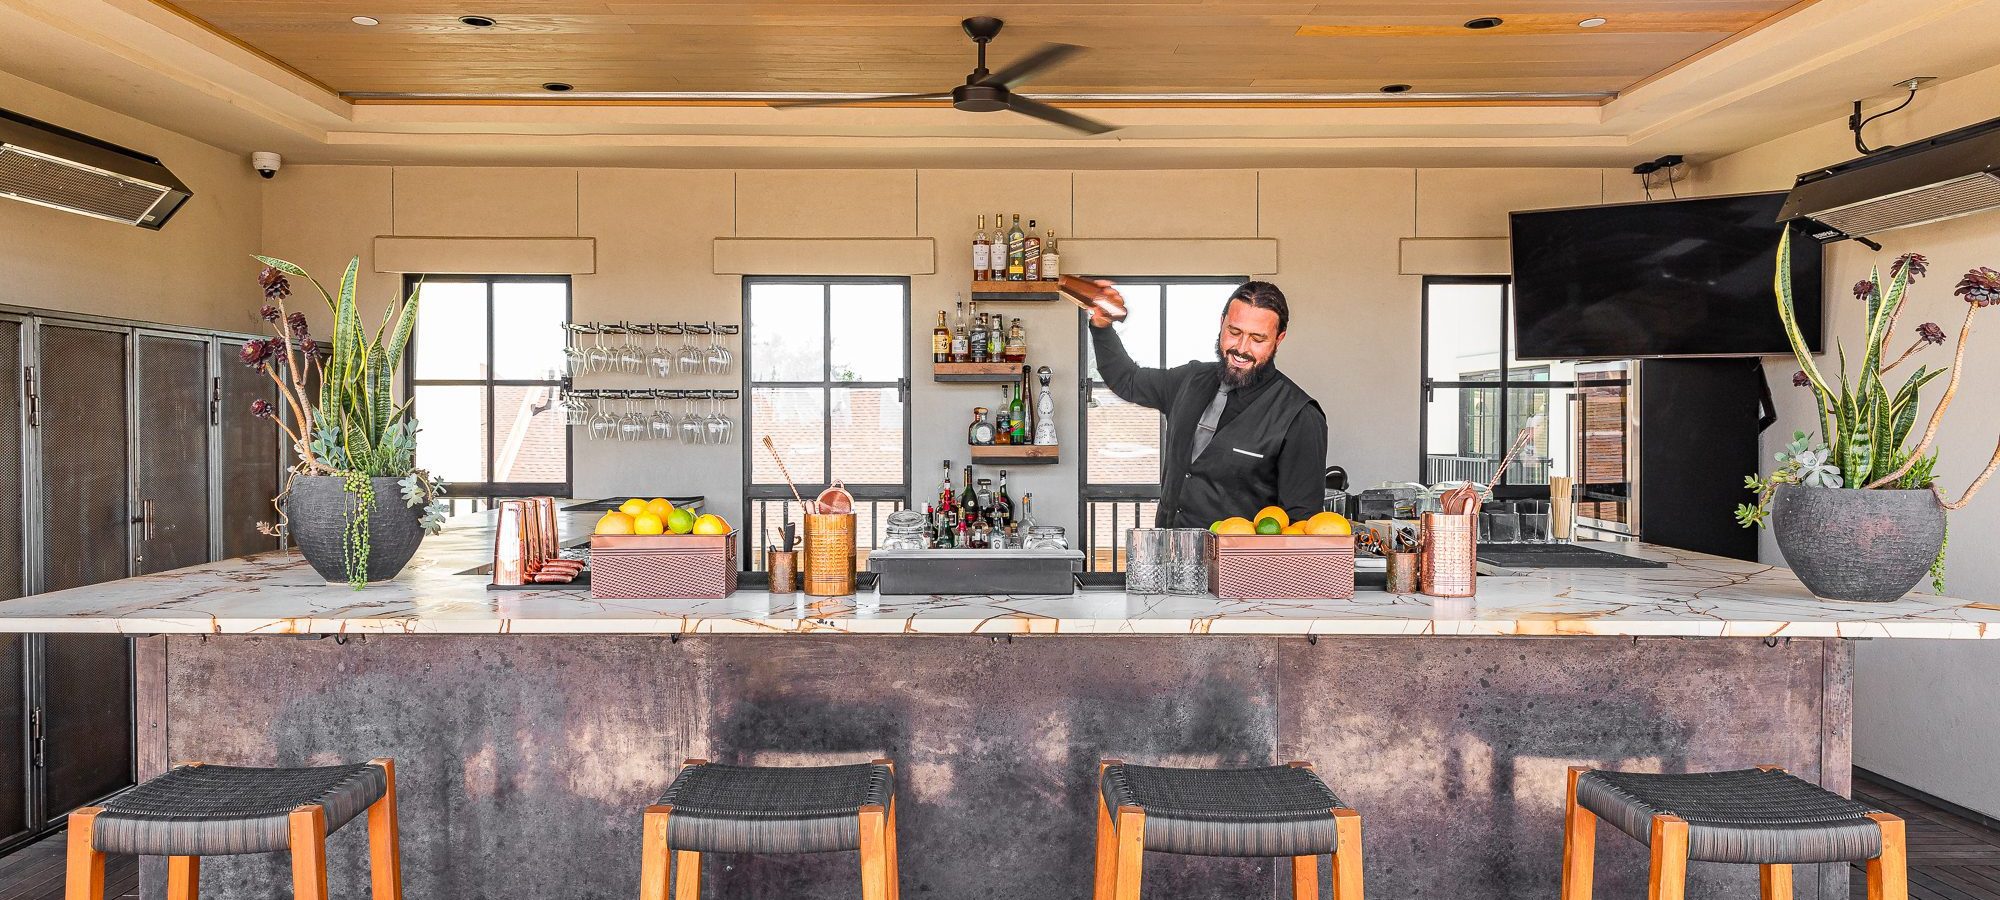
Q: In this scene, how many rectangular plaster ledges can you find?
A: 4